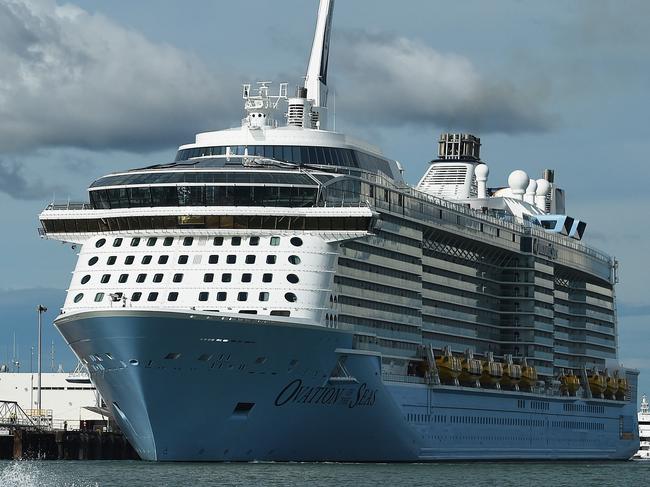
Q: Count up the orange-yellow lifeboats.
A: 9